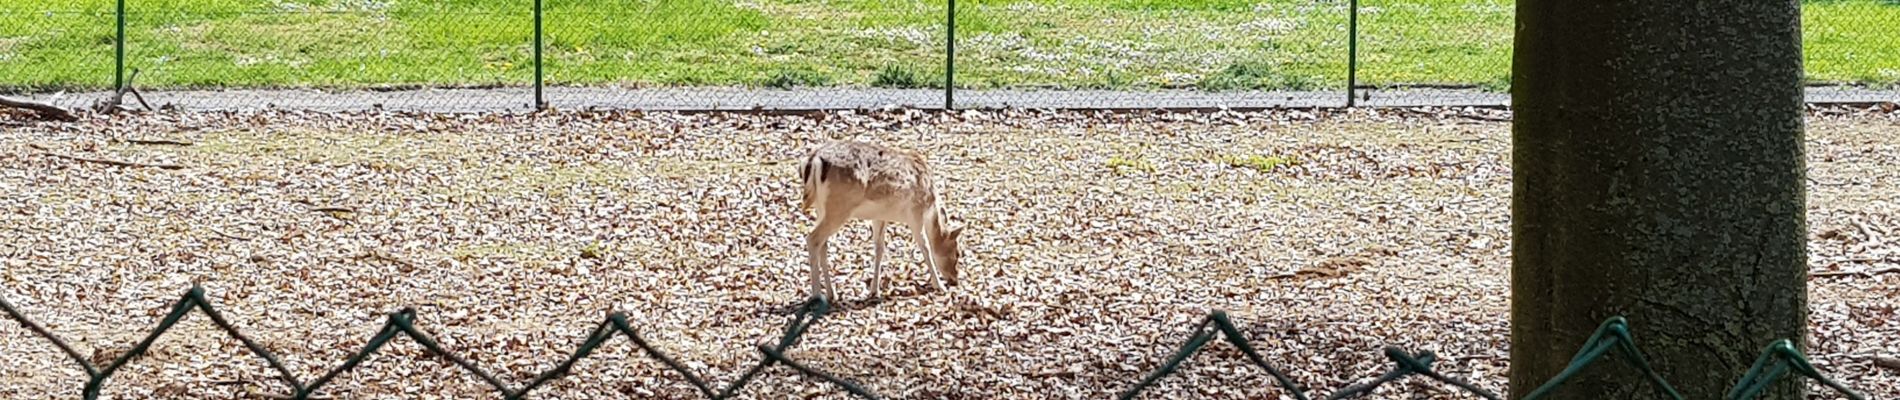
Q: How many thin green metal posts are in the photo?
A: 4